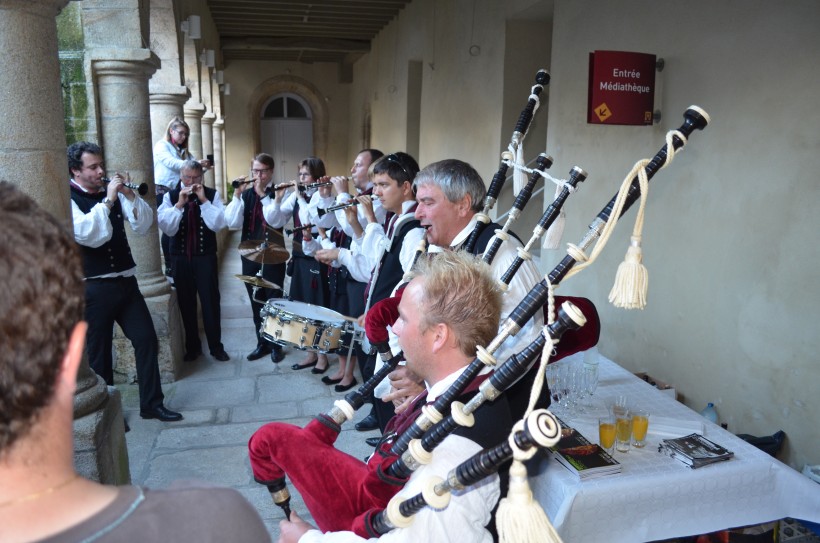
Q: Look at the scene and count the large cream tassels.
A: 2